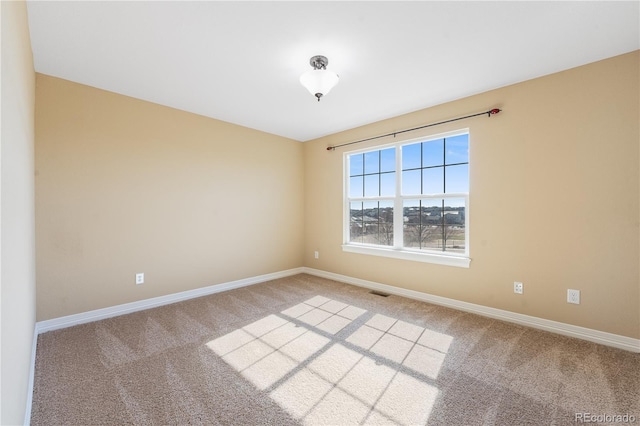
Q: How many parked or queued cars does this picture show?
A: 0